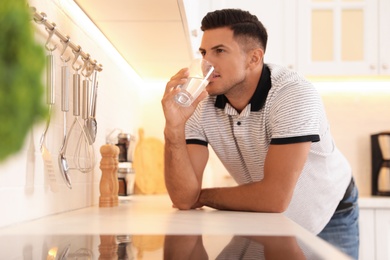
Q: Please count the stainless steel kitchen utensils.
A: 5